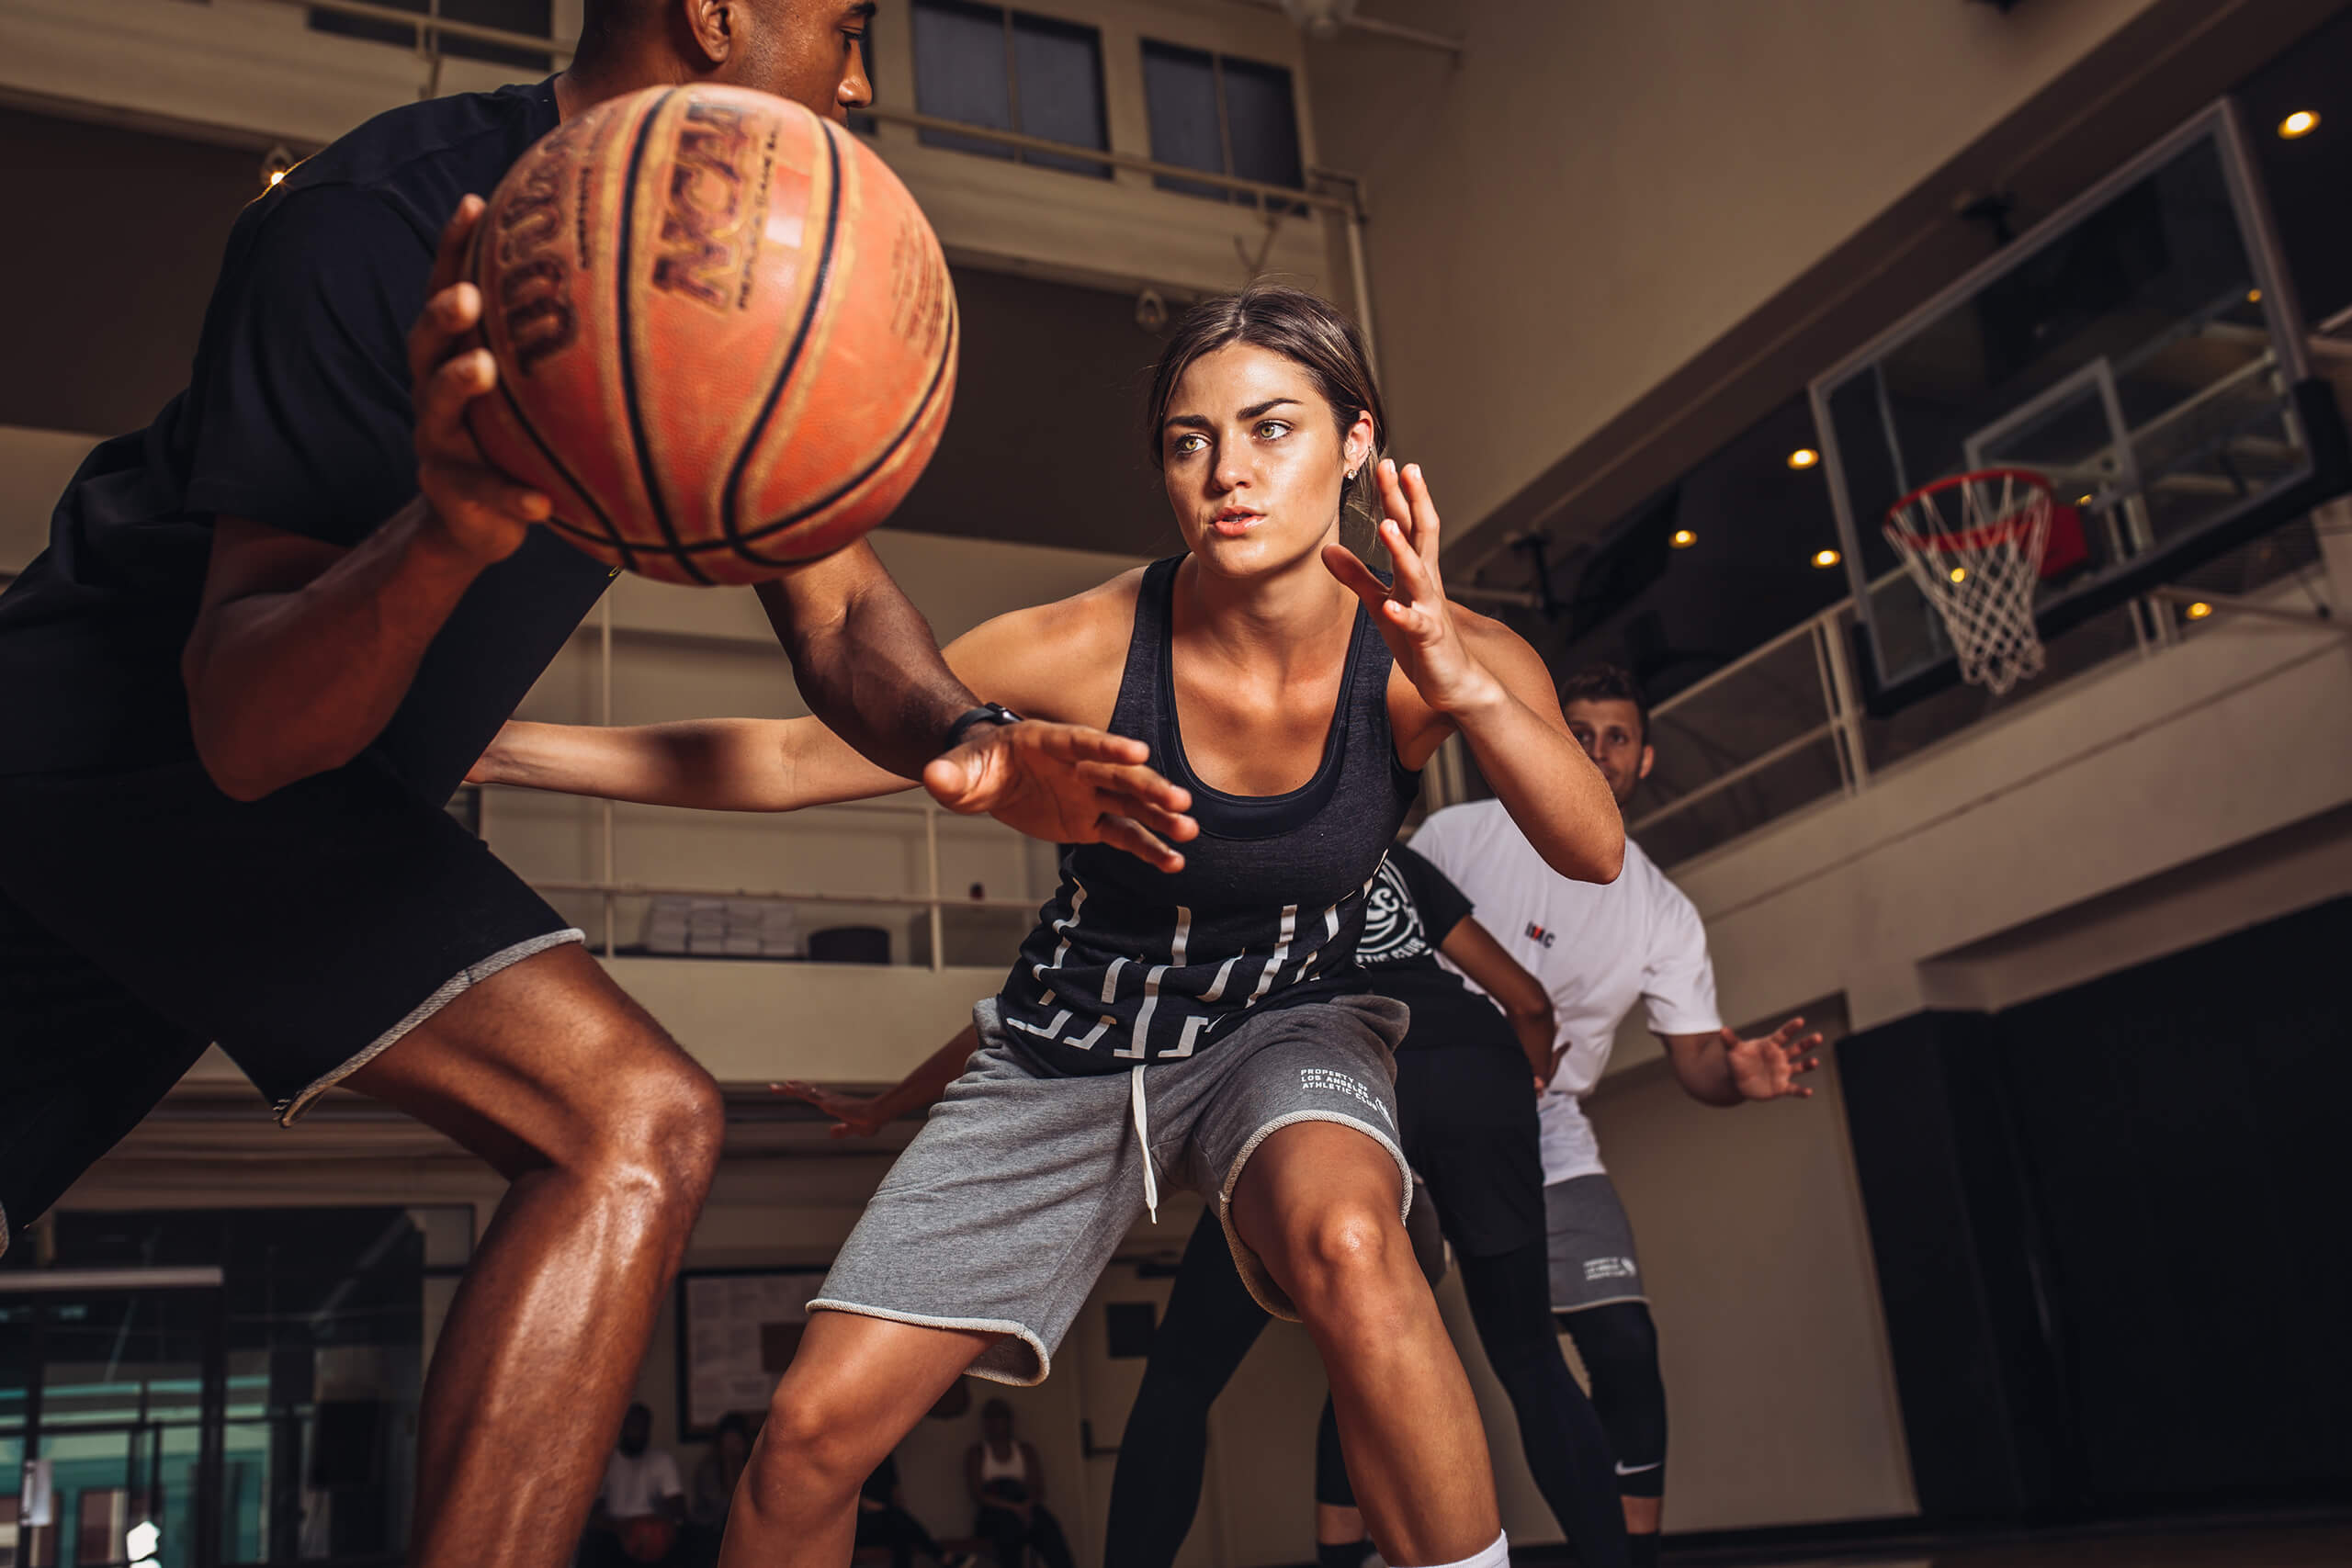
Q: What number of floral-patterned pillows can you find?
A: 0